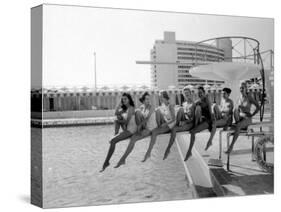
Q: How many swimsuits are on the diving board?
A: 7